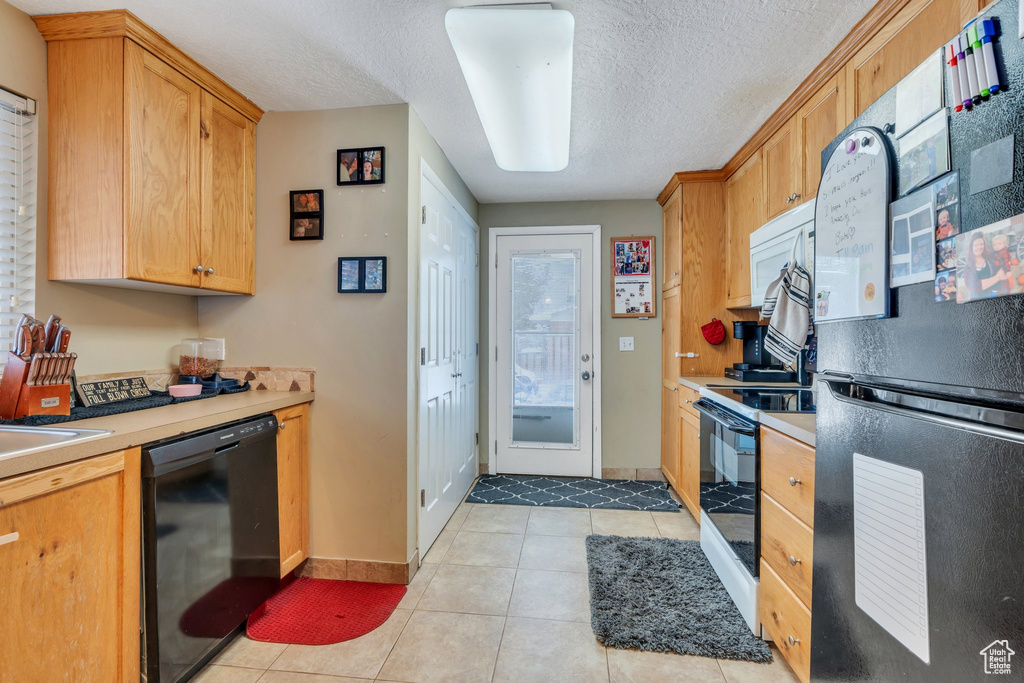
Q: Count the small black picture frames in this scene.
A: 3